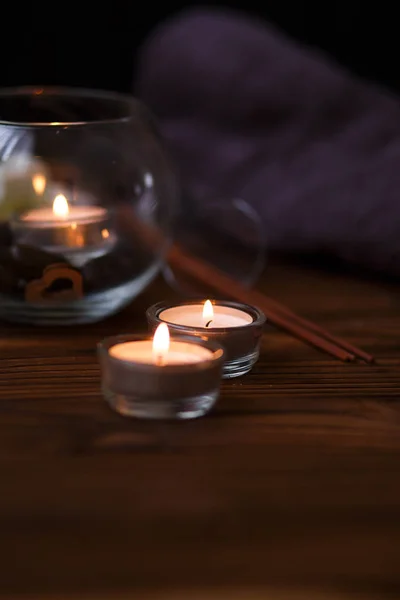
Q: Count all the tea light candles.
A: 3